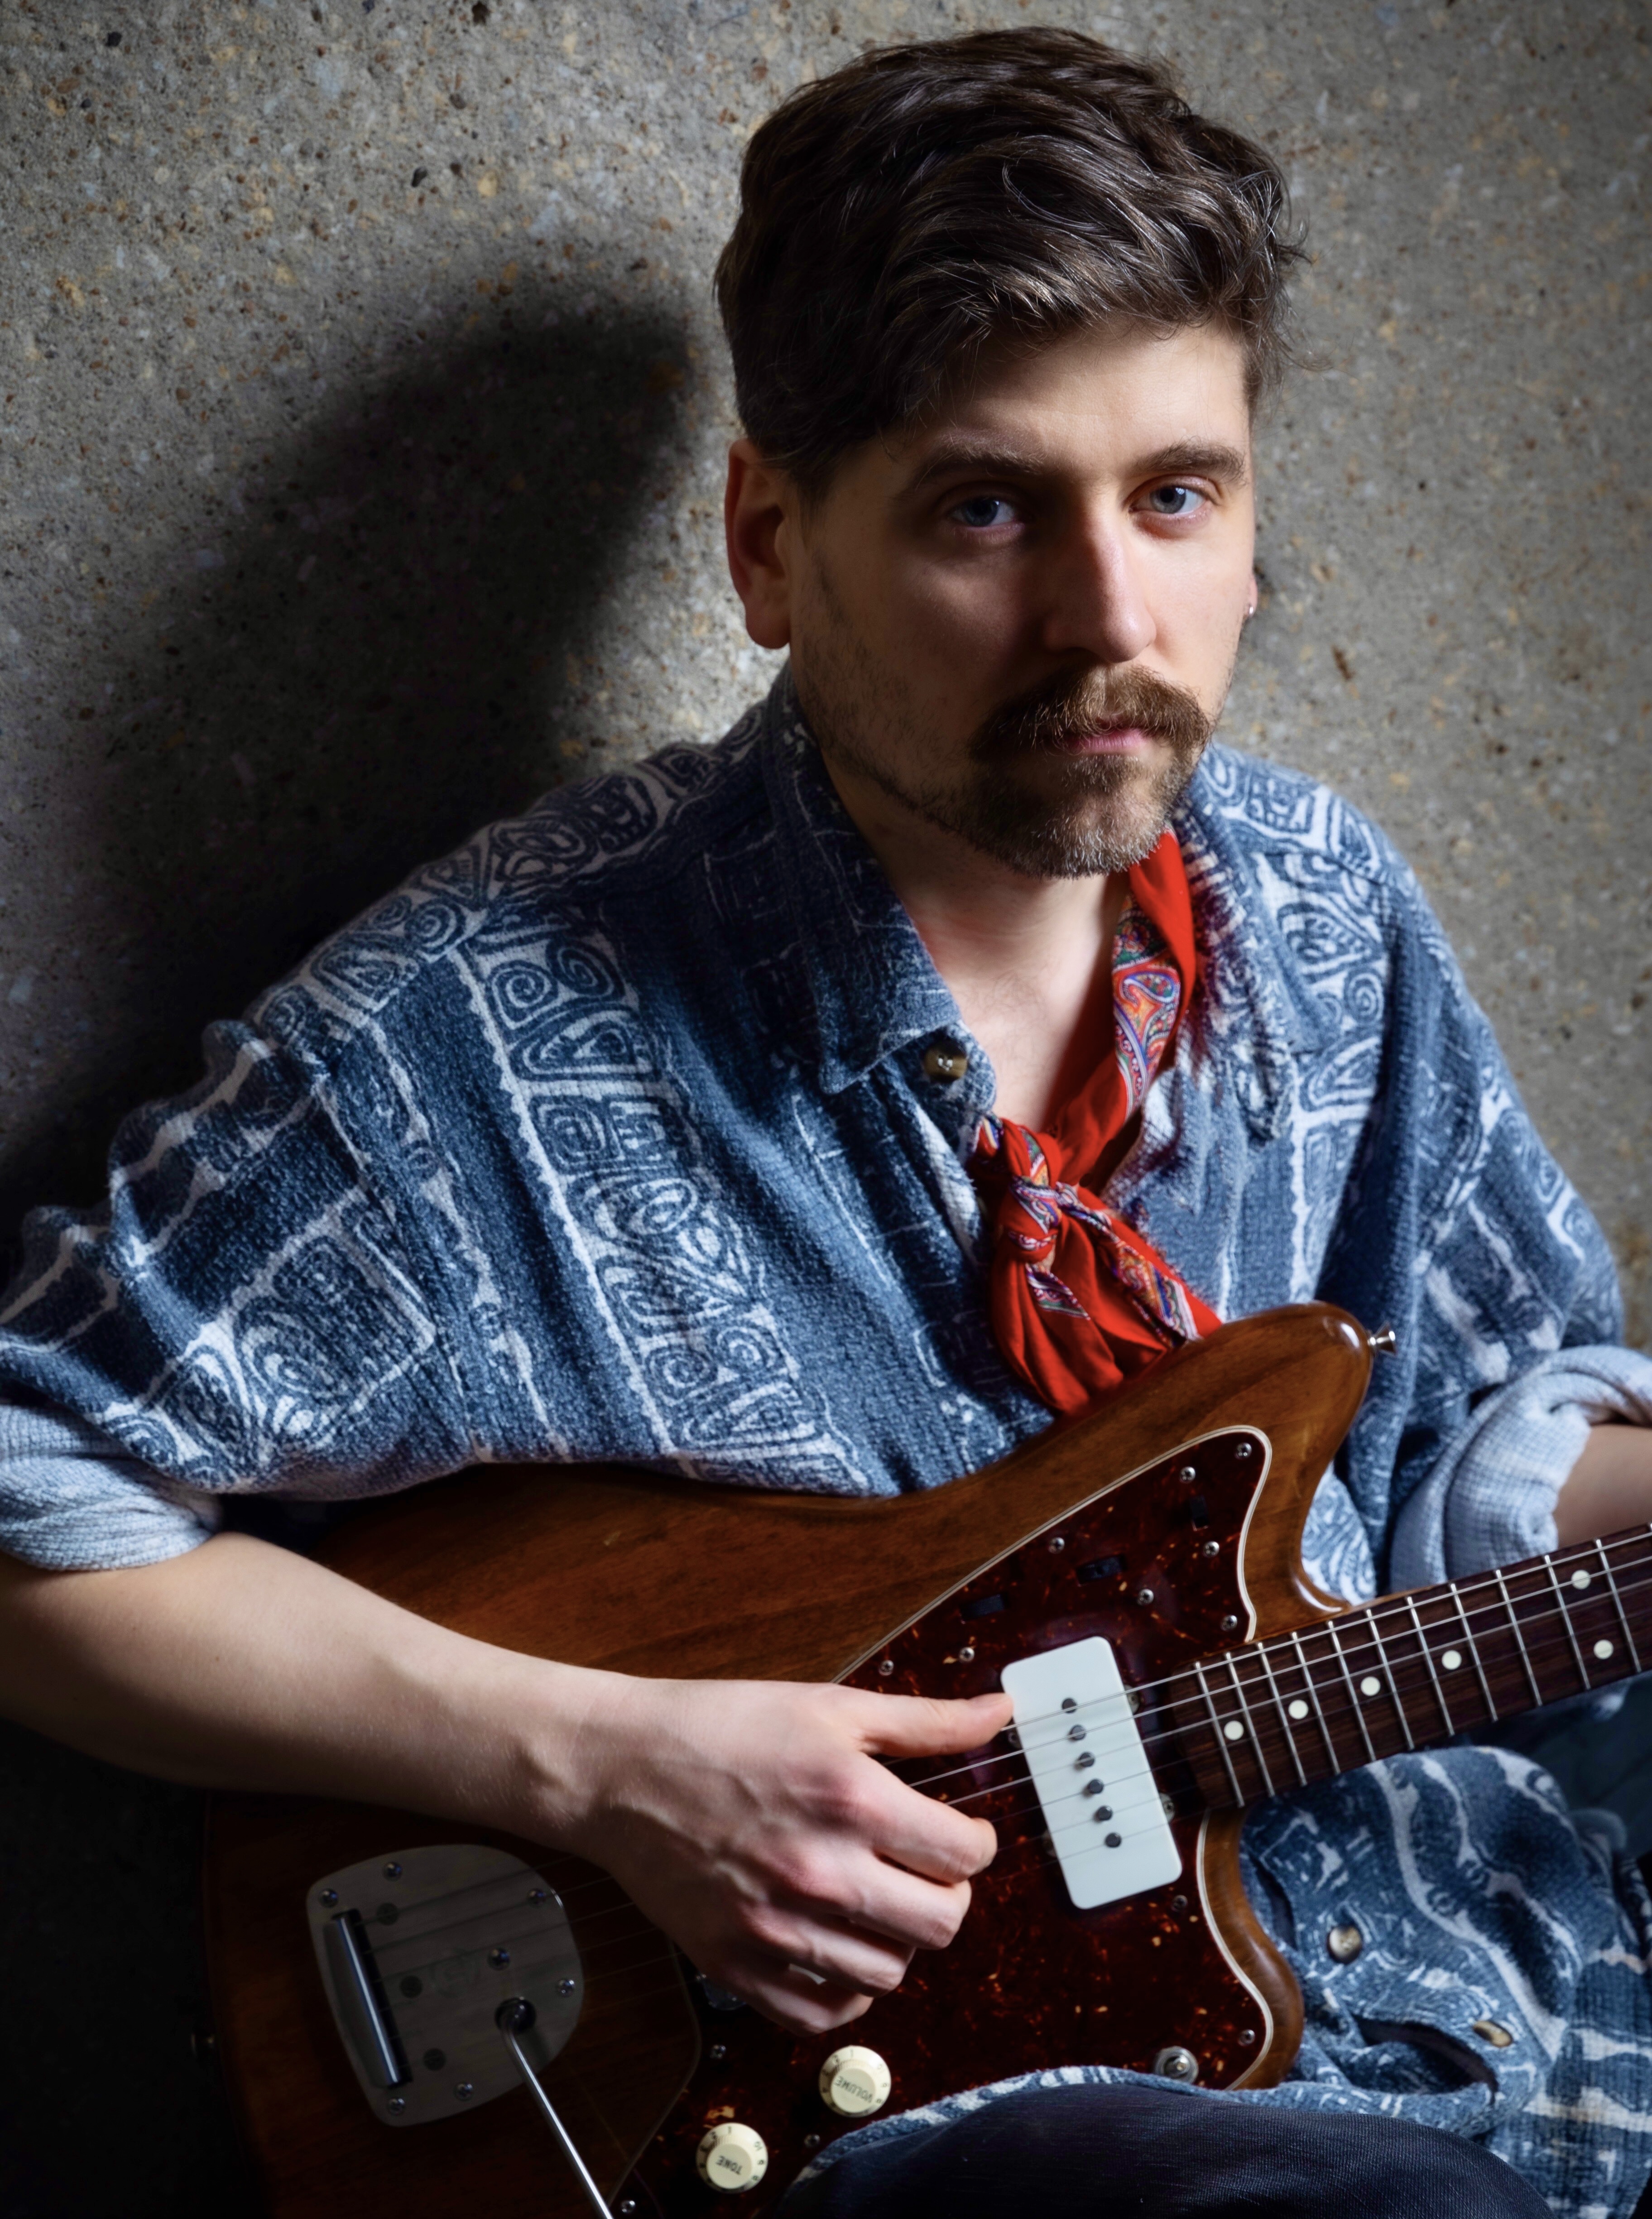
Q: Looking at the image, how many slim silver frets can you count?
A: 11